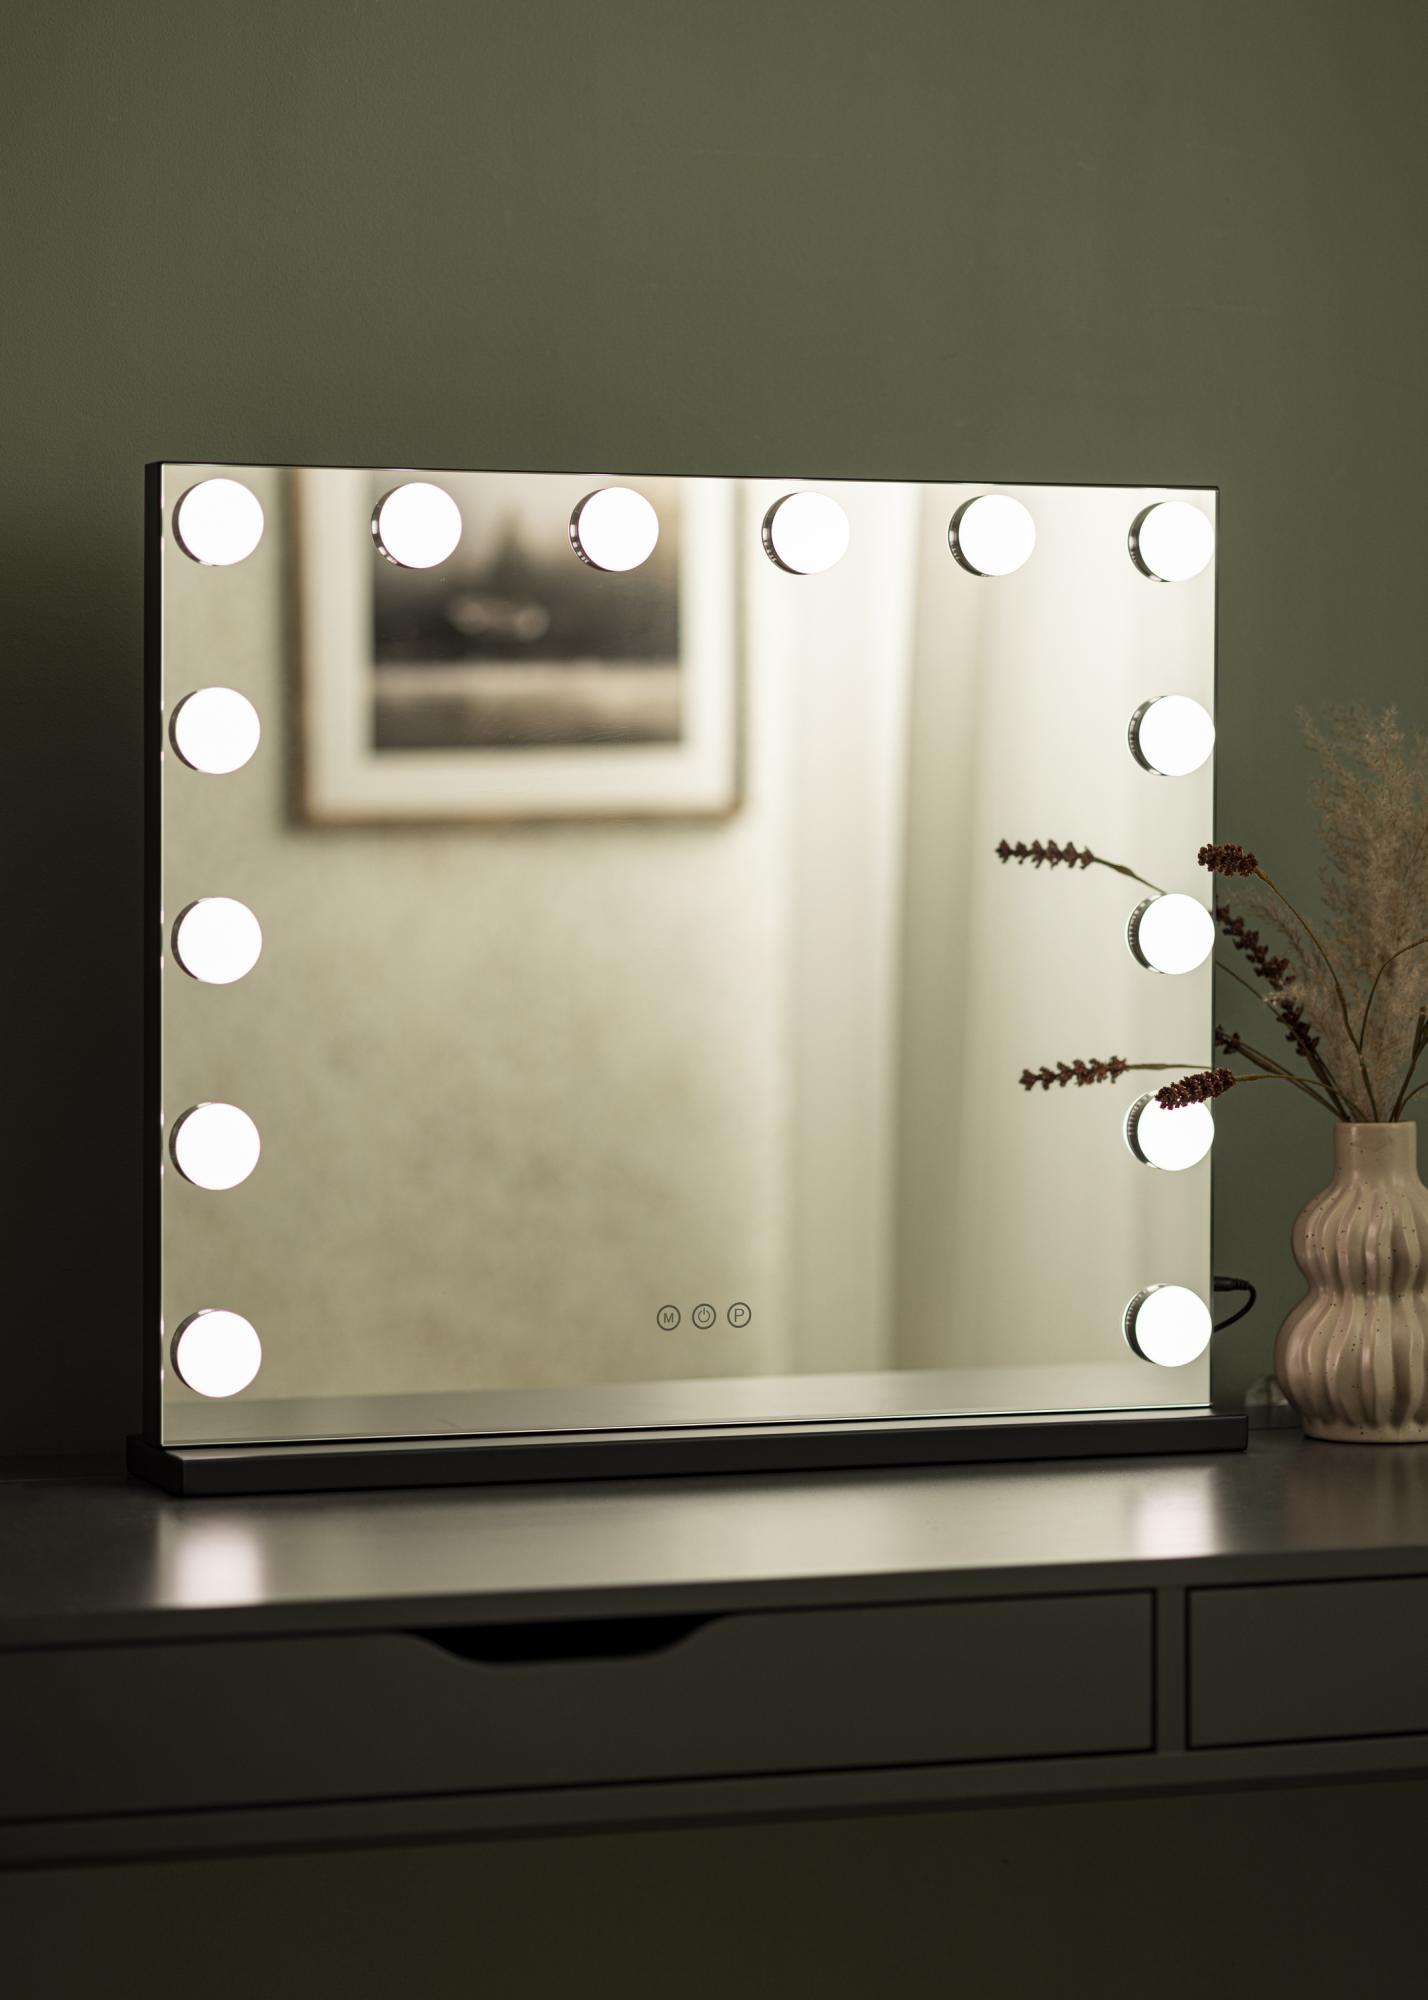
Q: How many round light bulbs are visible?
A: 14